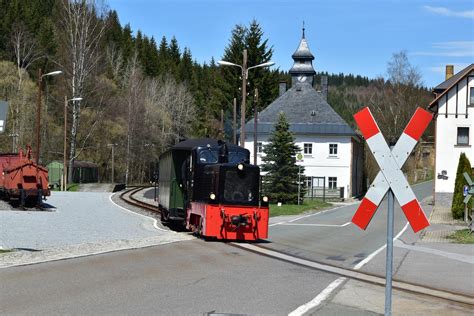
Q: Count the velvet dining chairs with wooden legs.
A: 0